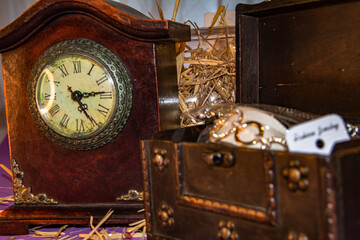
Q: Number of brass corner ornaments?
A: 2